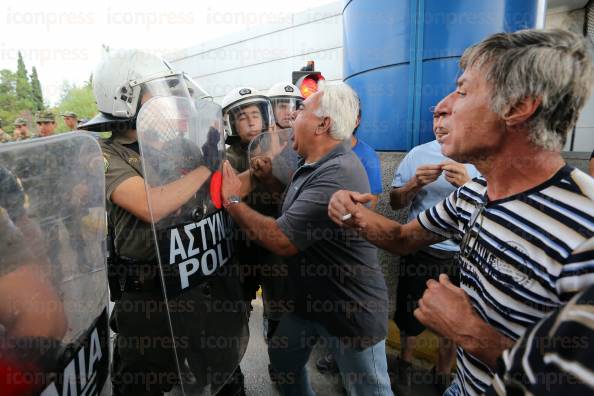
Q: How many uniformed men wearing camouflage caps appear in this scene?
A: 3